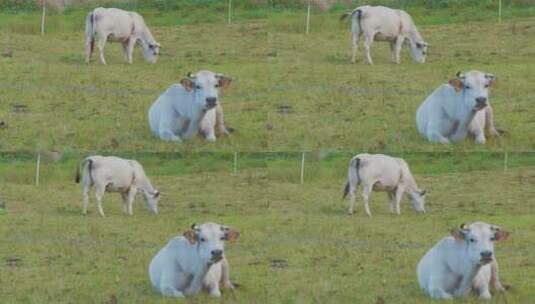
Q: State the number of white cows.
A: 8